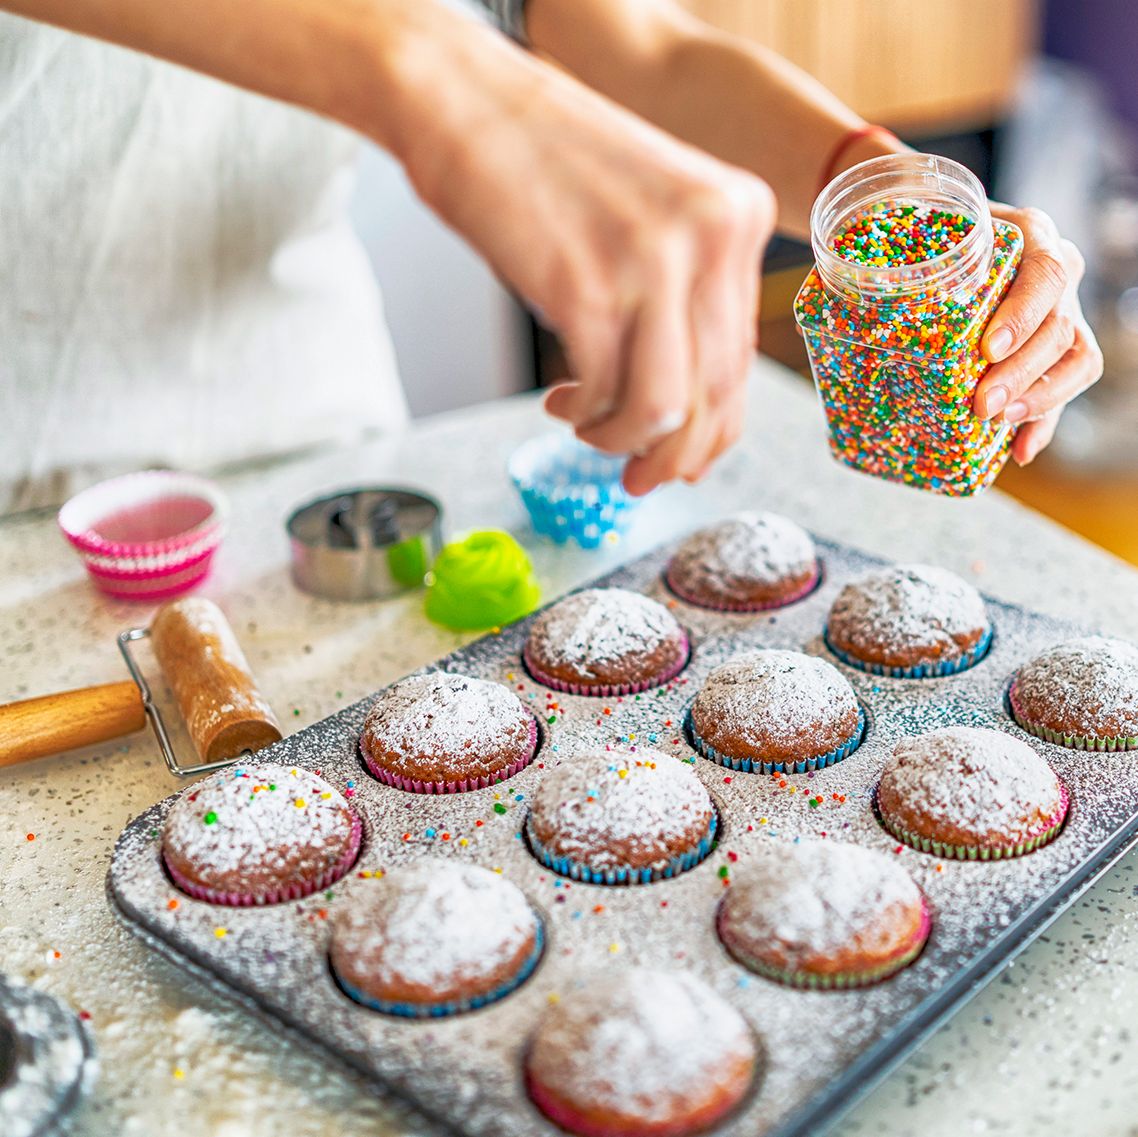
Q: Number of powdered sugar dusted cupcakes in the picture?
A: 12